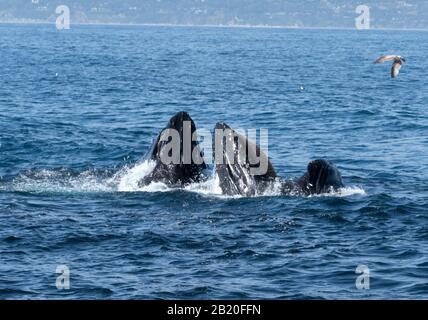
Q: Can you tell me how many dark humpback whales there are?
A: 3